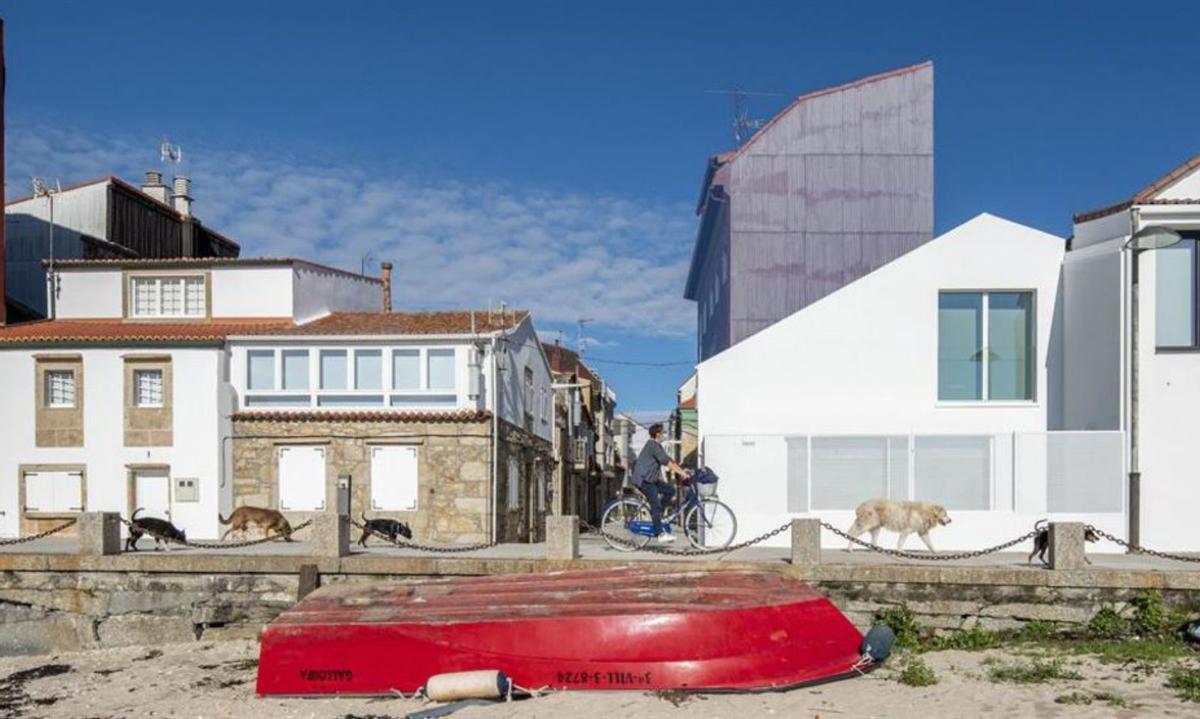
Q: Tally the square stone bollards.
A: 5